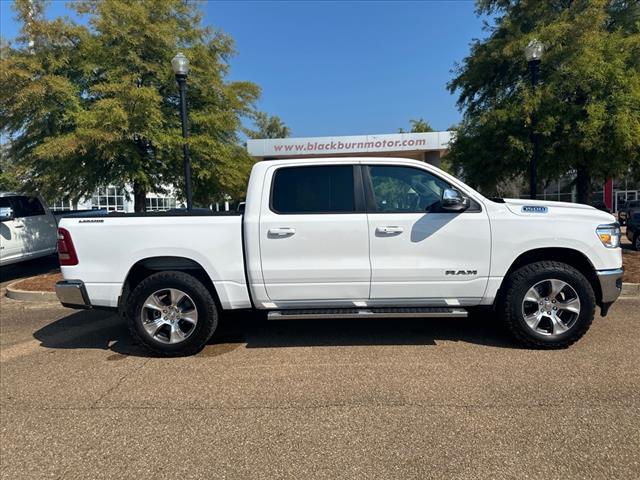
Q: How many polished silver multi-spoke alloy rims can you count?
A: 2